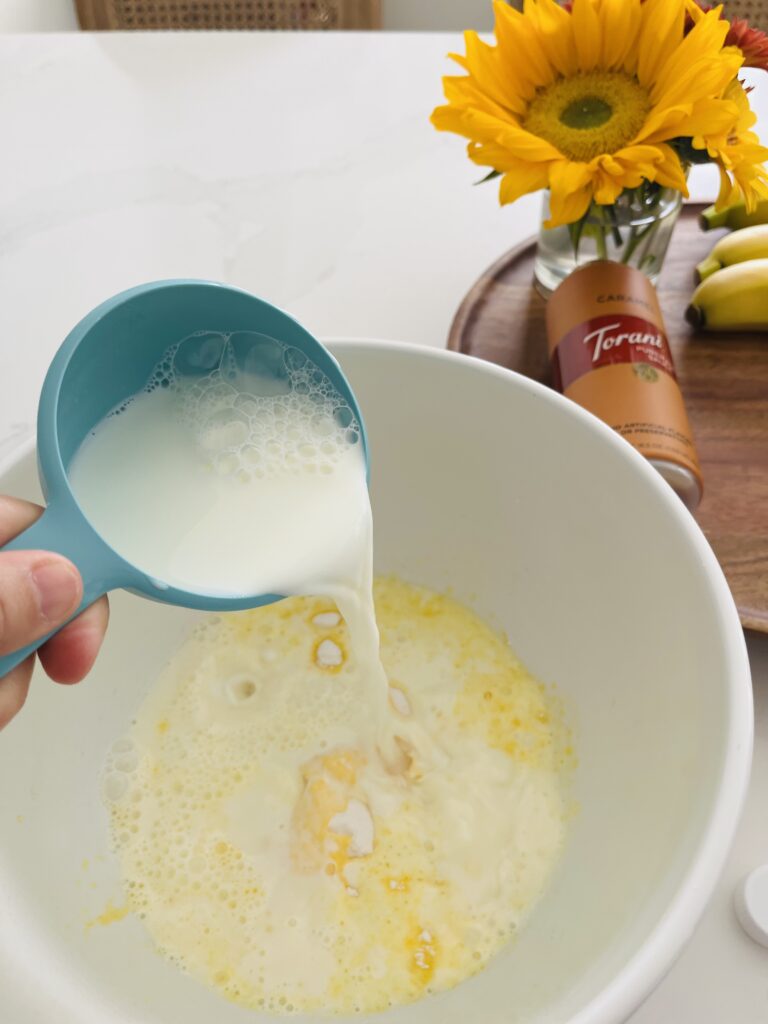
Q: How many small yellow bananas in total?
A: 3